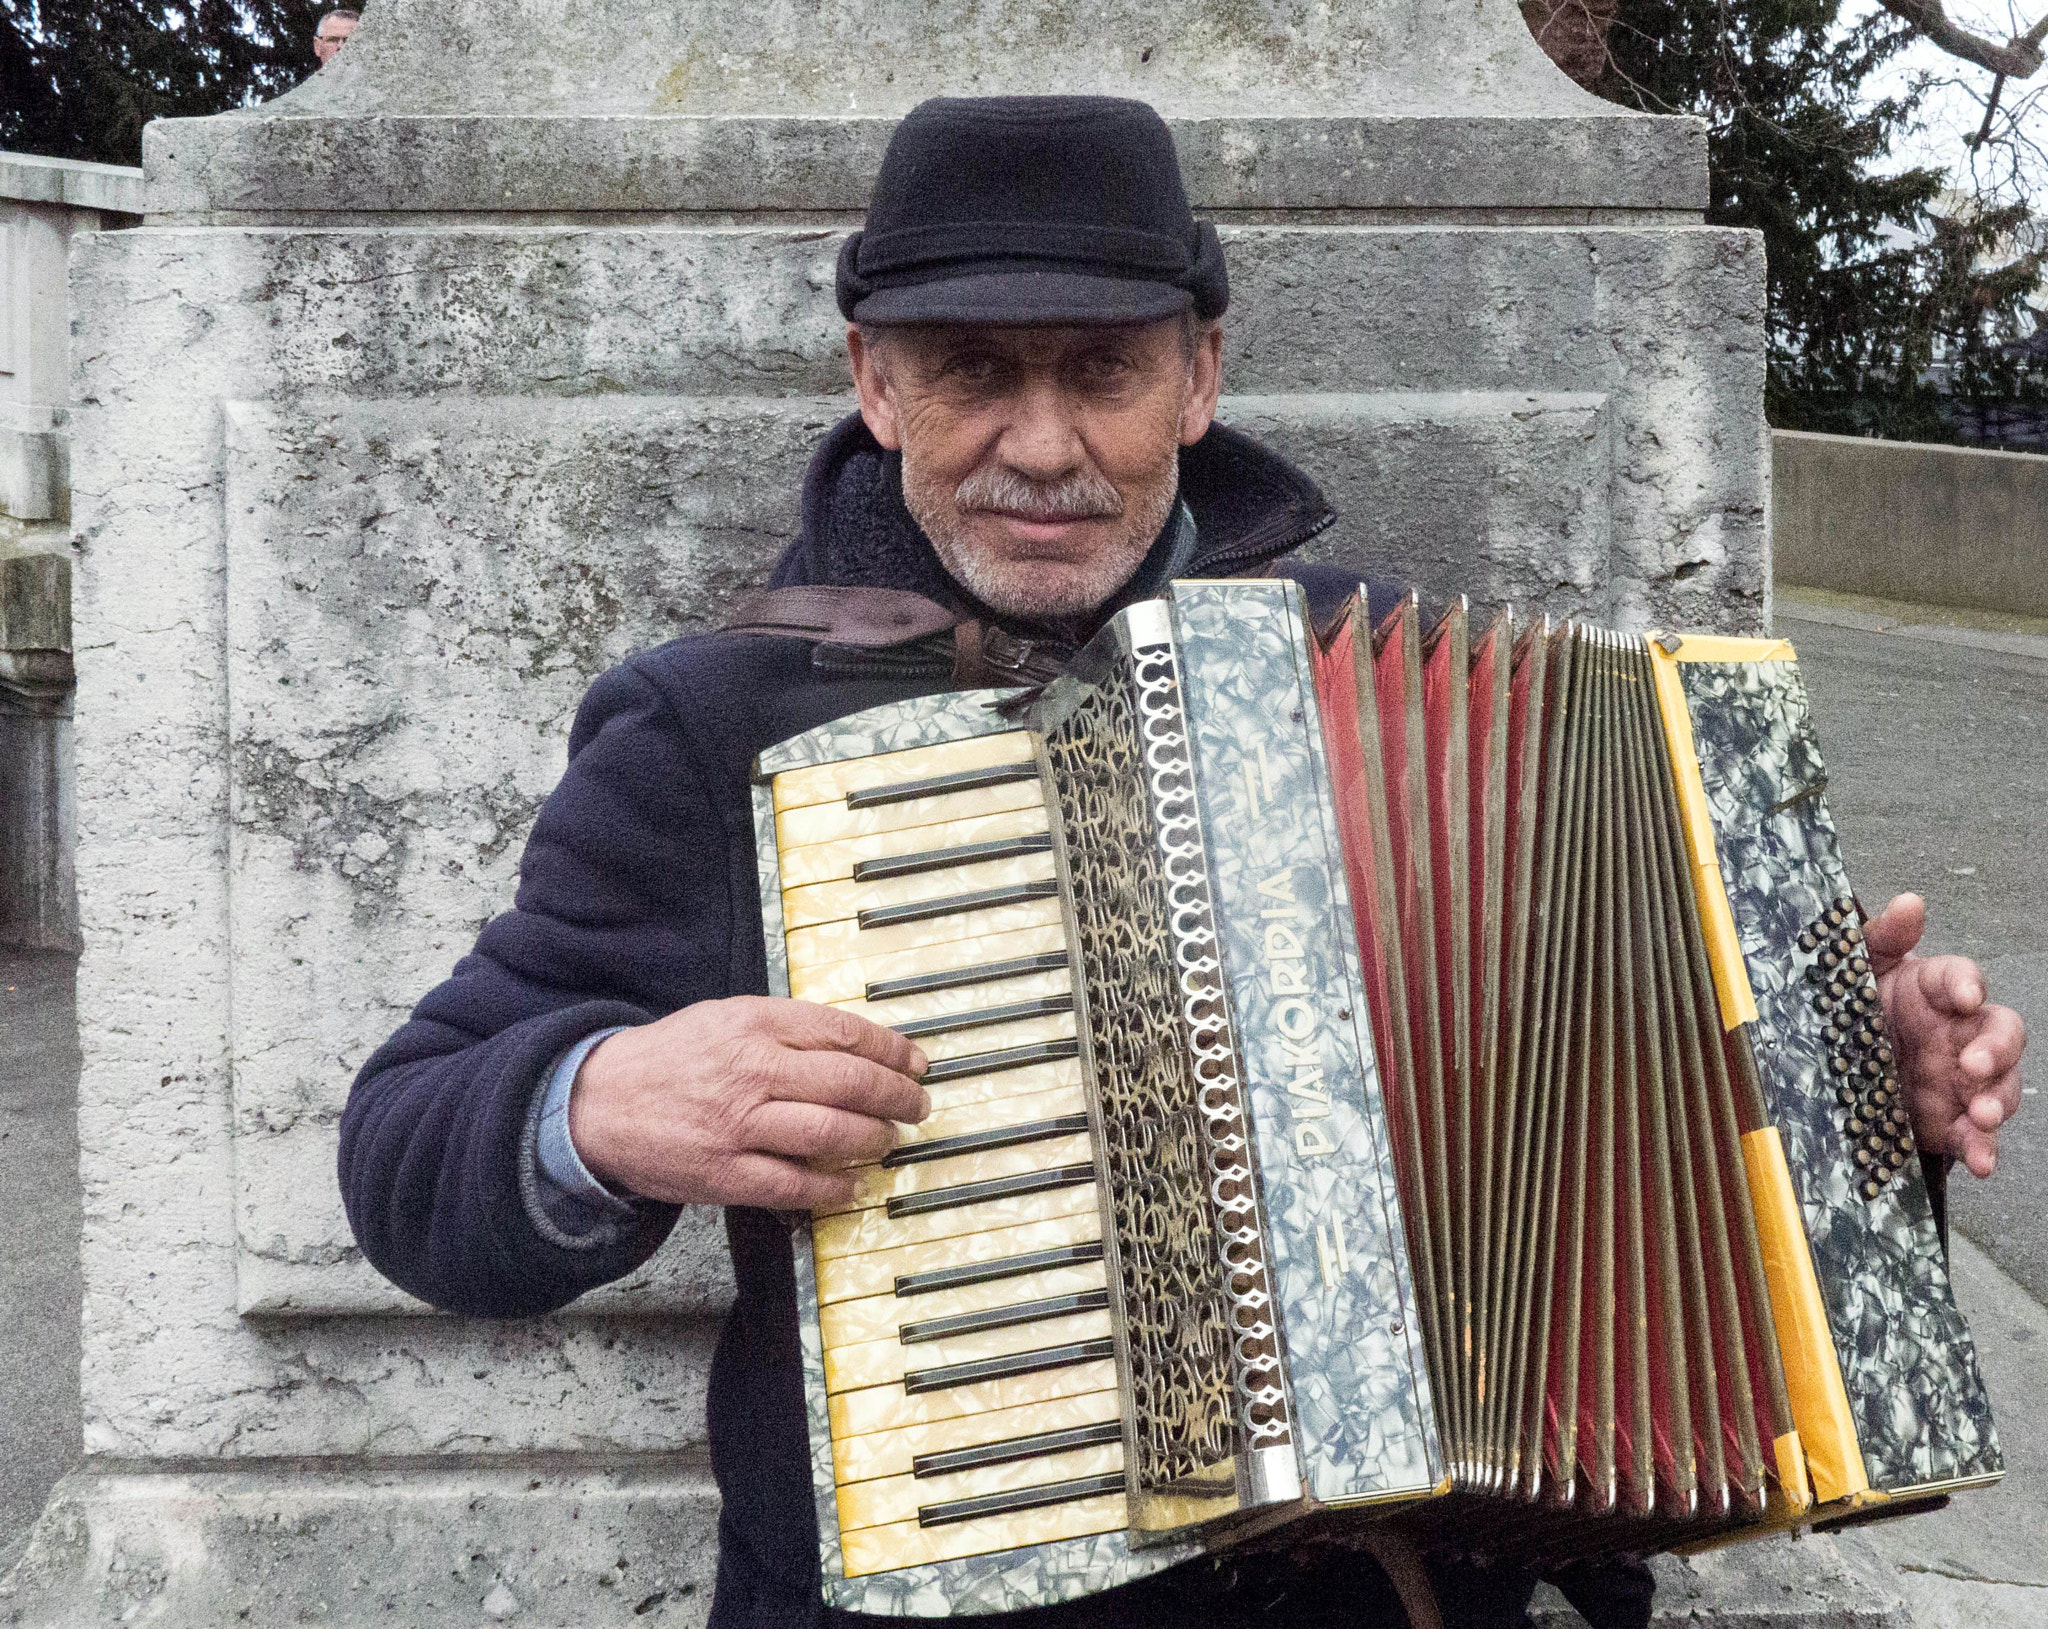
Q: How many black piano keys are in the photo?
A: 13